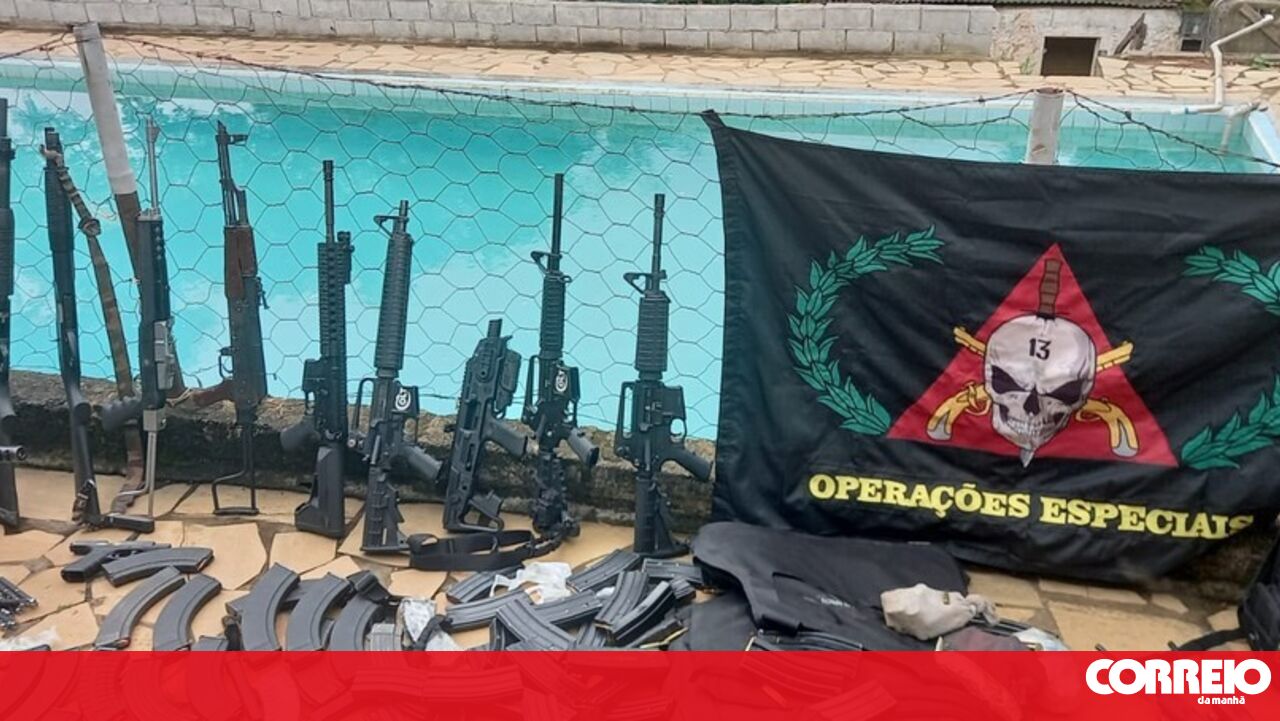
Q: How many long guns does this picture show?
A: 9